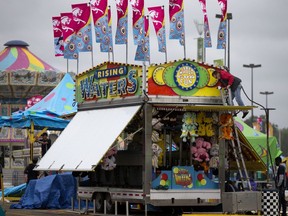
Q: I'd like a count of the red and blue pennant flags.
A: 12